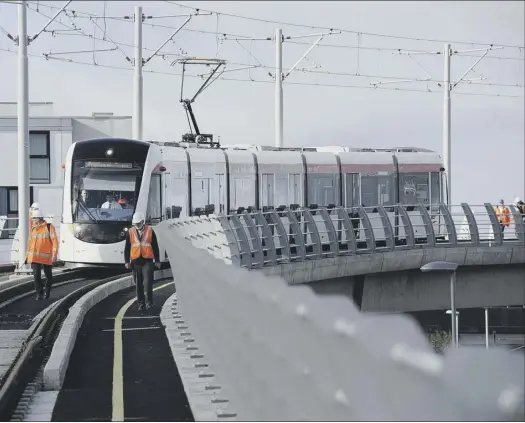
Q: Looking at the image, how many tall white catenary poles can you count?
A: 4